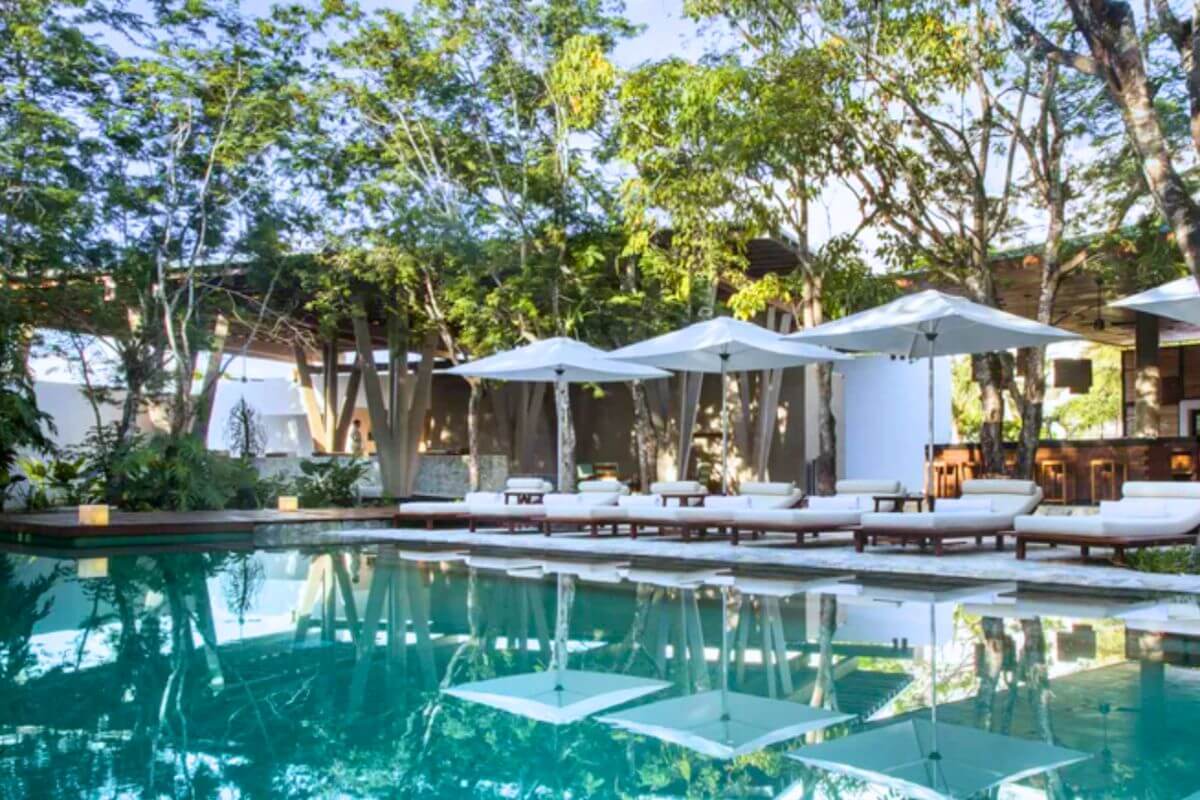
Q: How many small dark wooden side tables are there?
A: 3